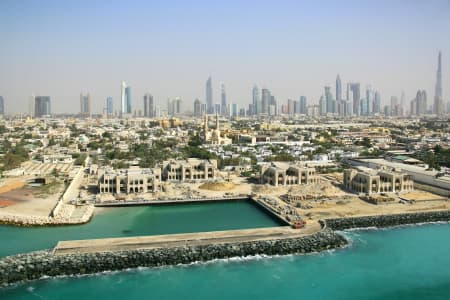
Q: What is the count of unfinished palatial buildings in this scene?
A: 4